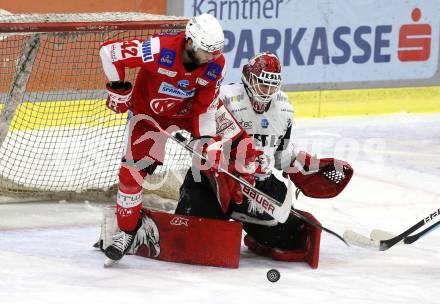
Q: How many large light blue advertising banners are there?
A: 1